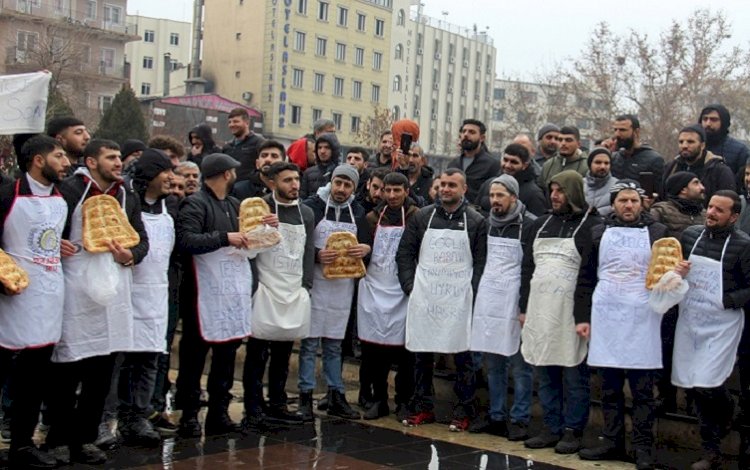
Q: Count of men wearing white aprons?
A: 12